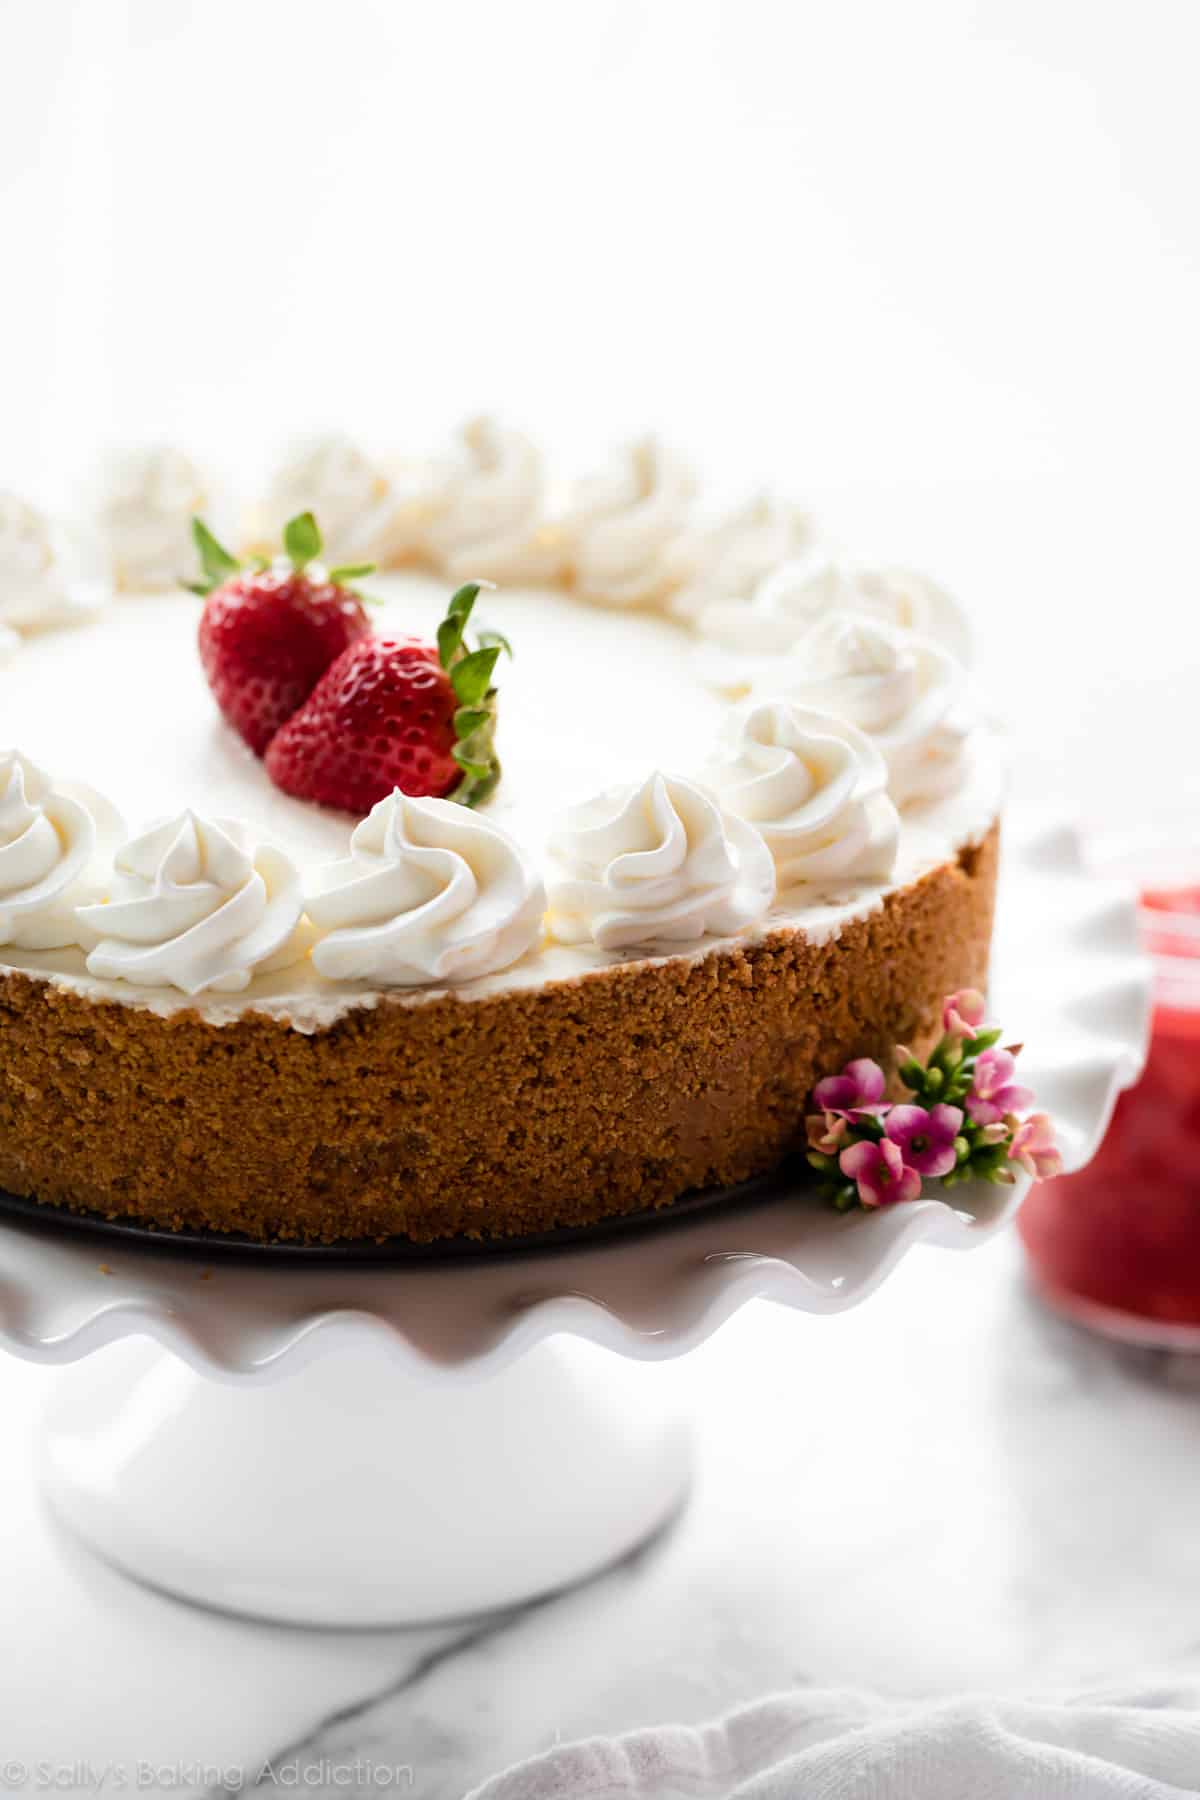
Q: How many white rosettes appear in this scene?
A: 13